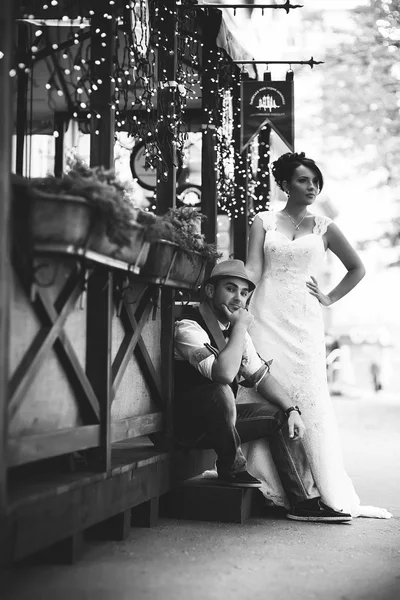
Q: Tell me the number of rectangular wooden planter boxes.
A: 2